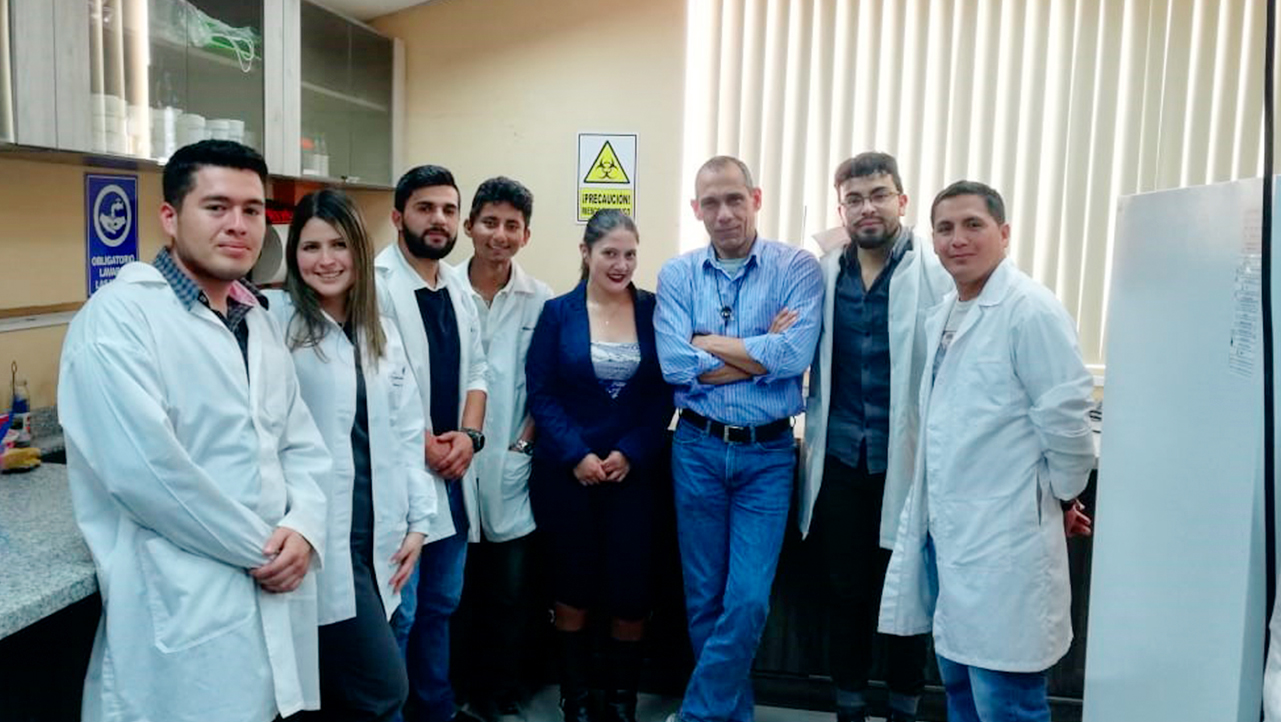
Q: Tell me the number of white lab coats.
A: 6